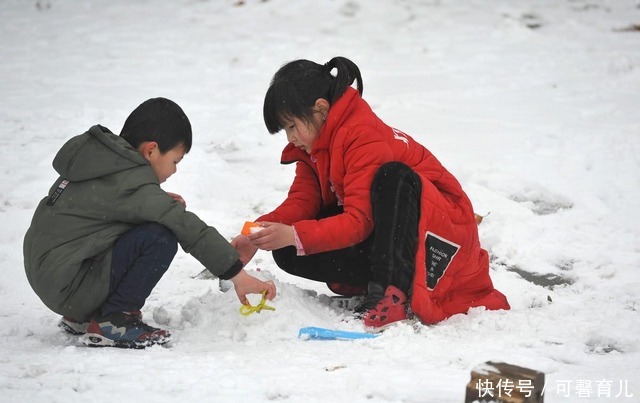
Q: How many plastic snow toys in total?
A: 3